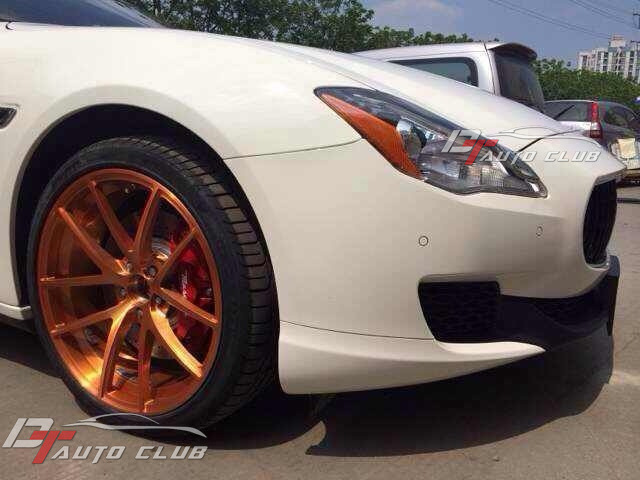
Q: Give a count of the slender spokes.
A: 10